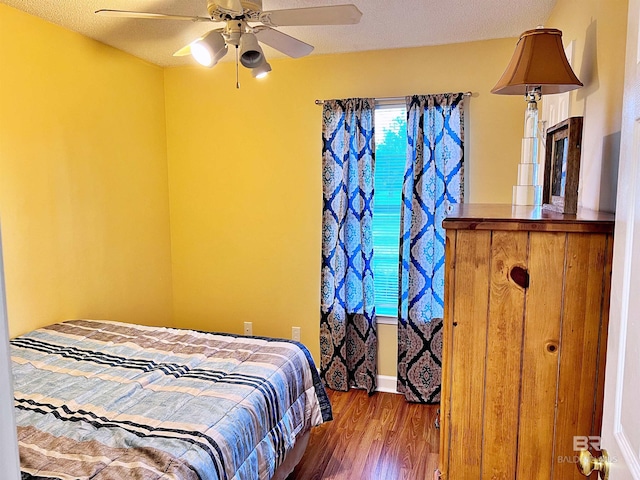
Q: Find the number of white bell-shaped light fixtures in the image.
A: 3